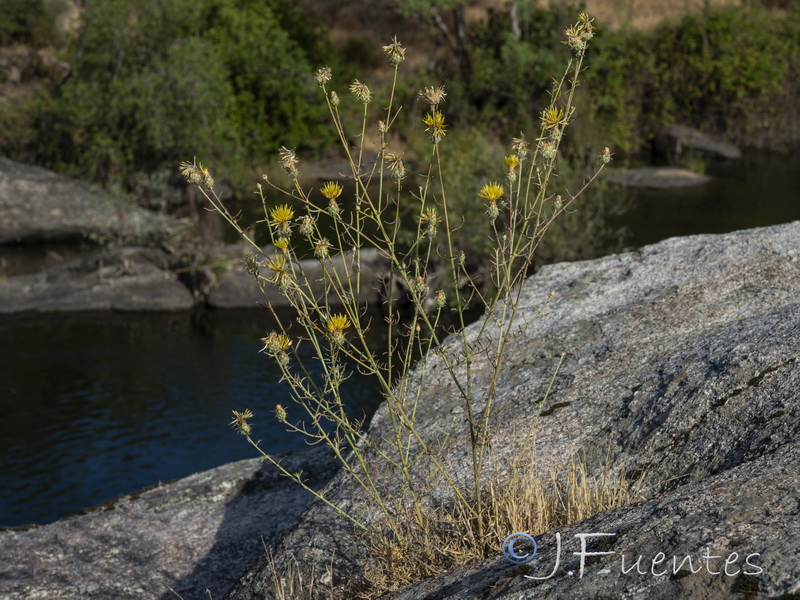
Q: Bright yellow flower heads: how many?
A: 11